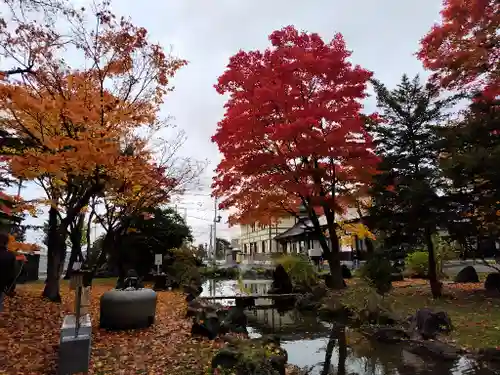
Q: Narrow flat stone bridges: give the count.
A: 1